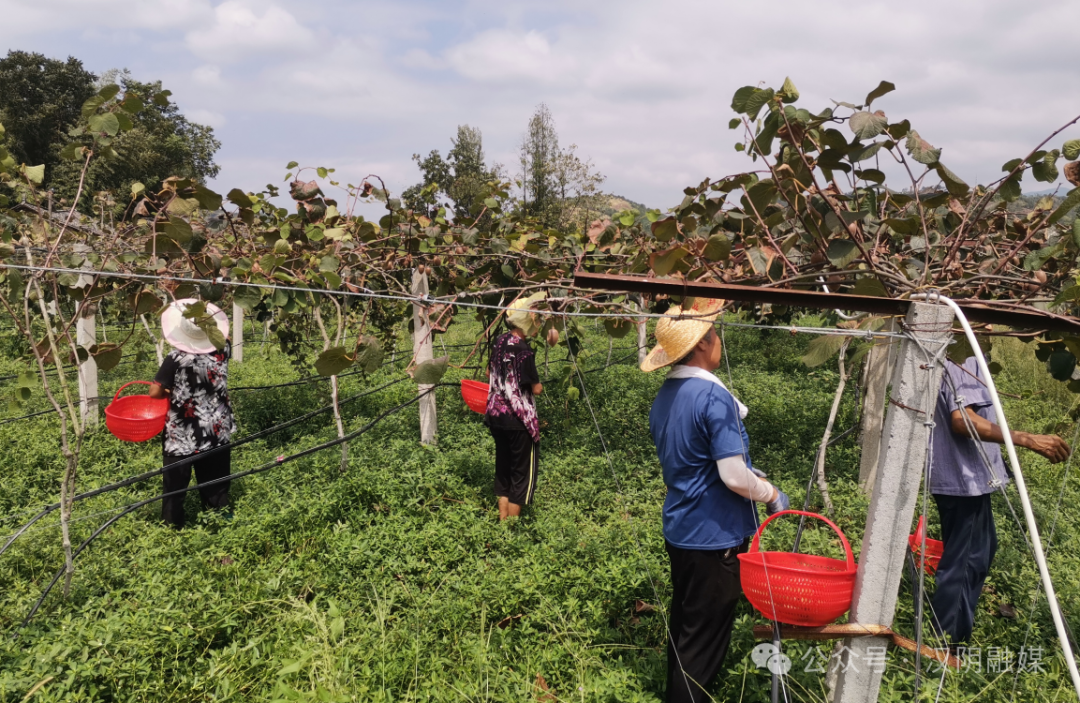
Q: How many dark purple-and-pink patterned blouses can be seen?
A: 1